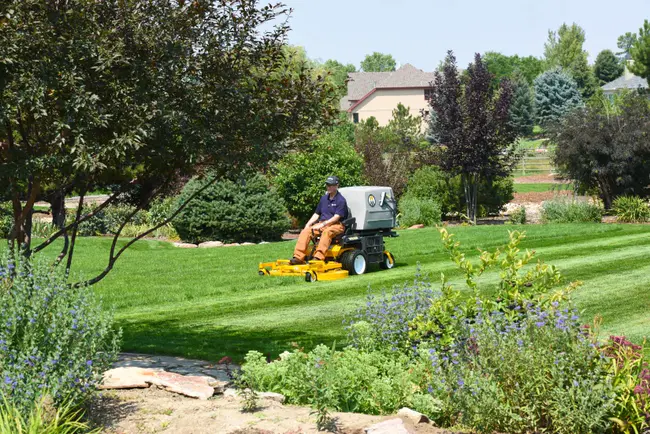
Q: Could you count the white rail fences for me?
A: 1